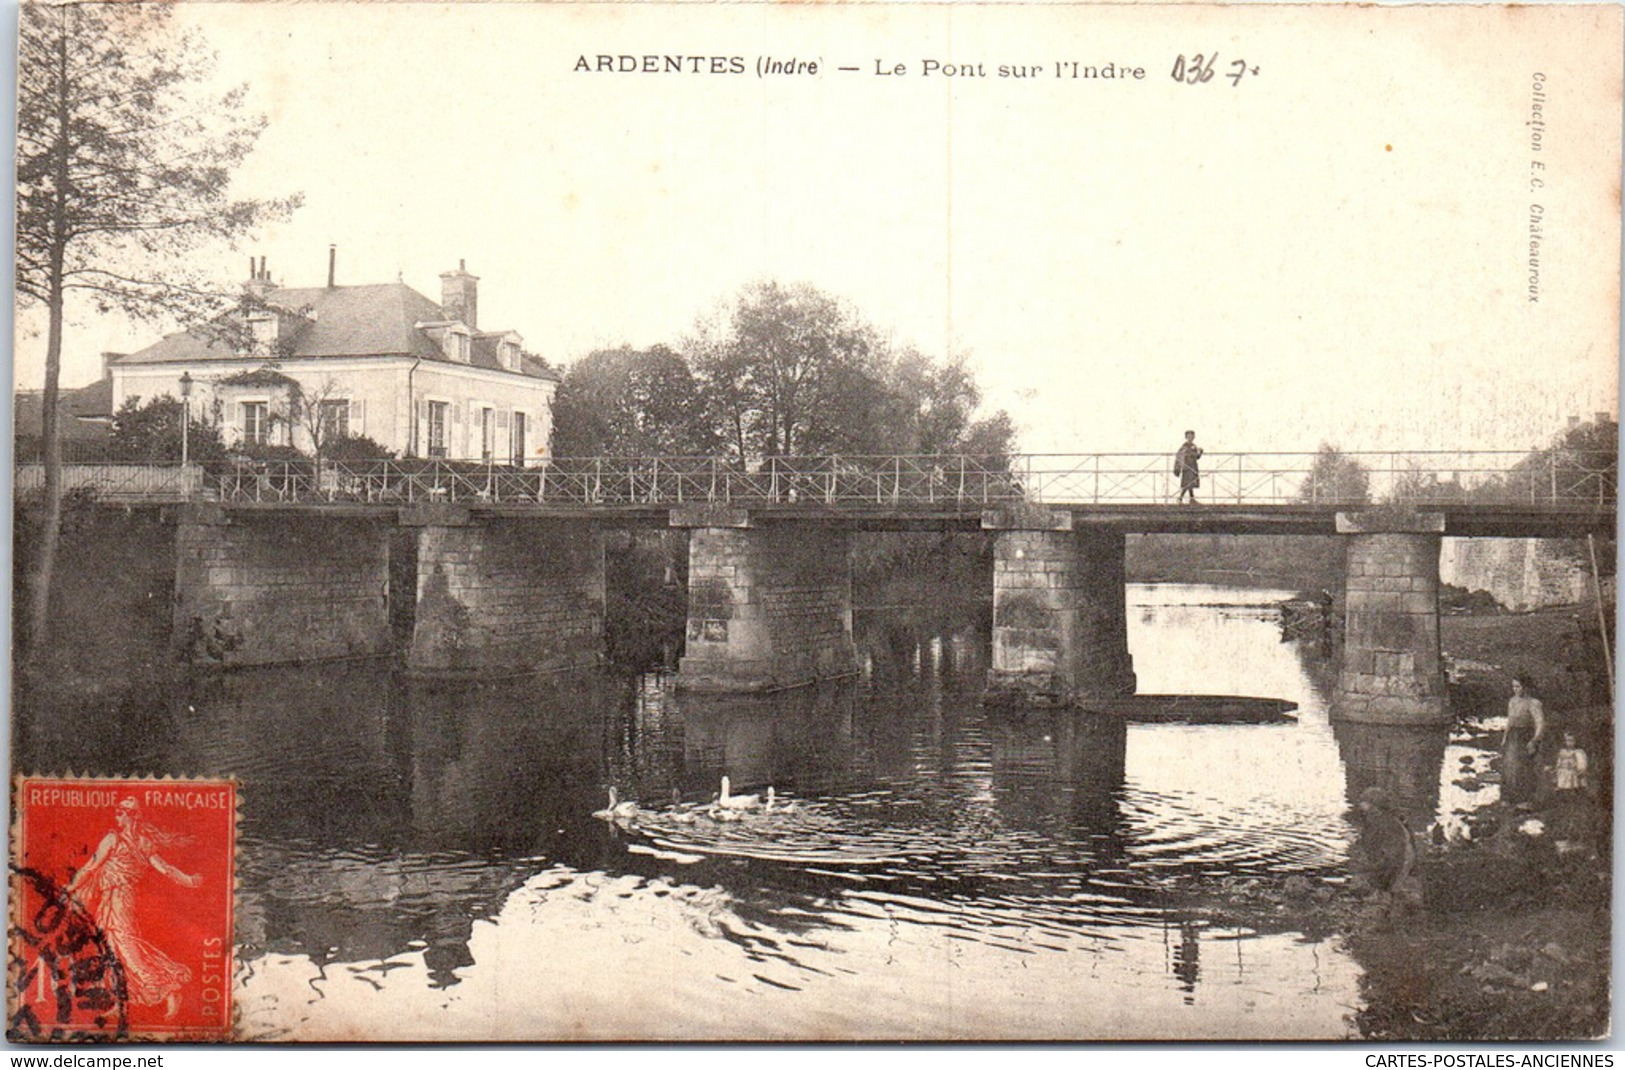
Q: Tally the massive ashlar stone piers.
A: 5